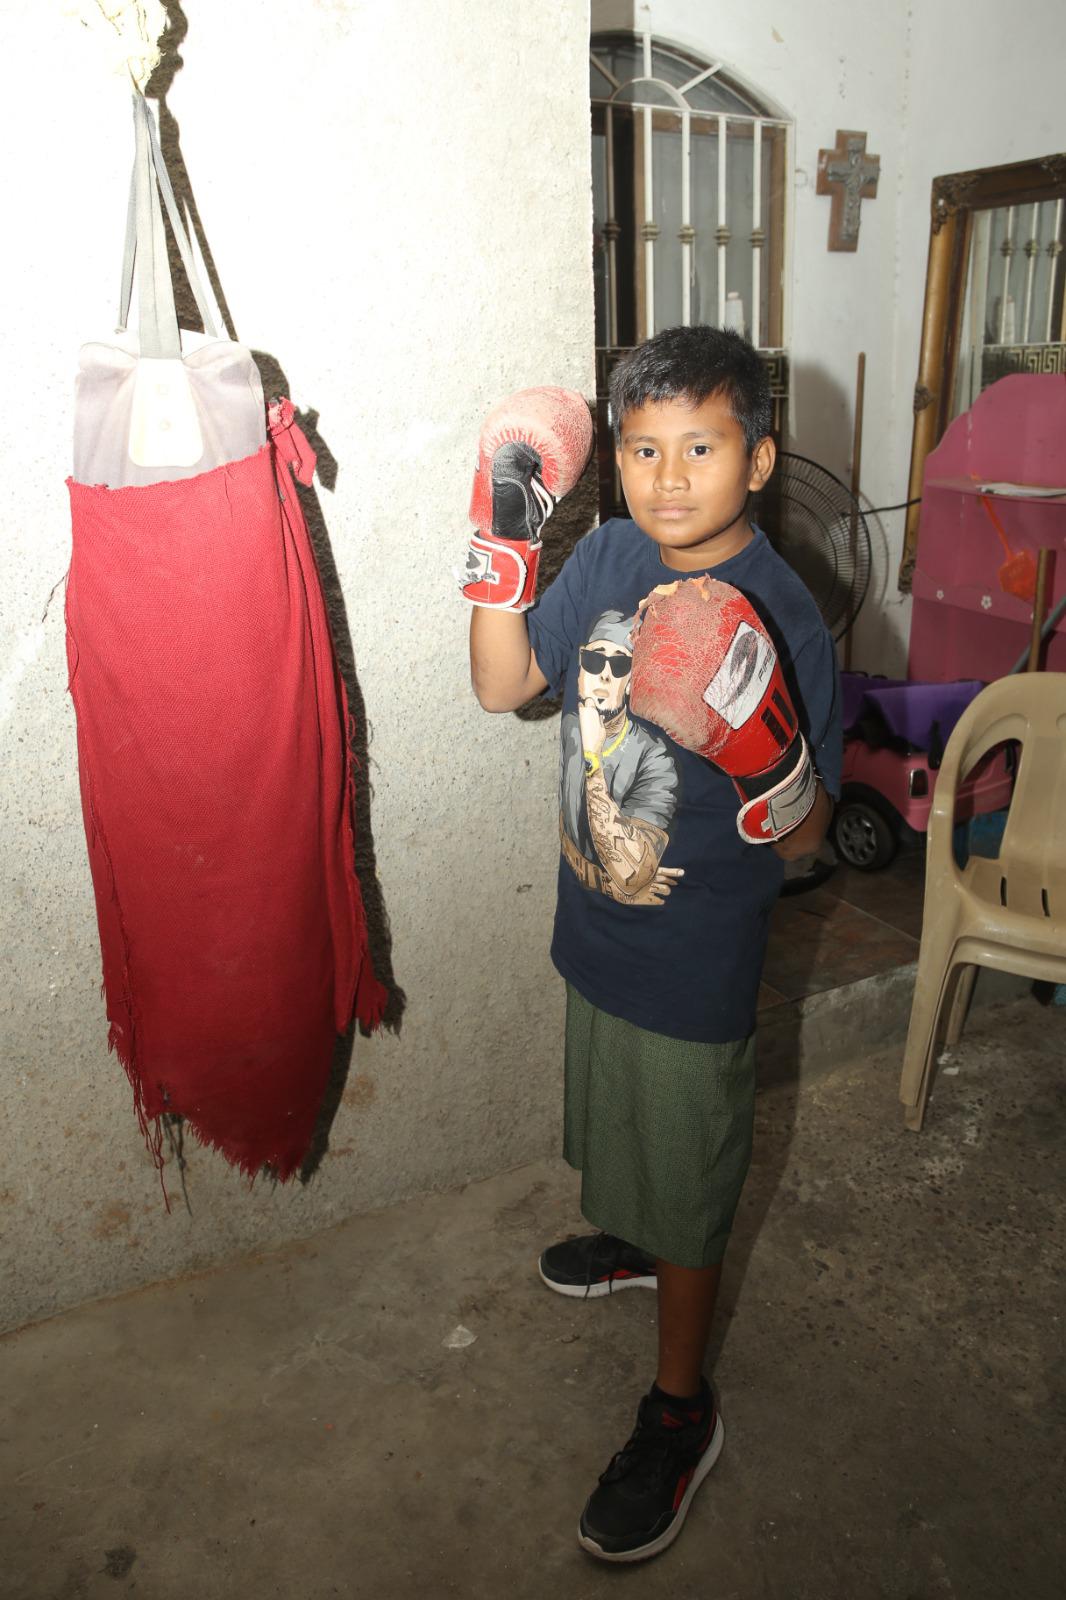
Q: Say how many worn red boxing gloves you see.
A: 2